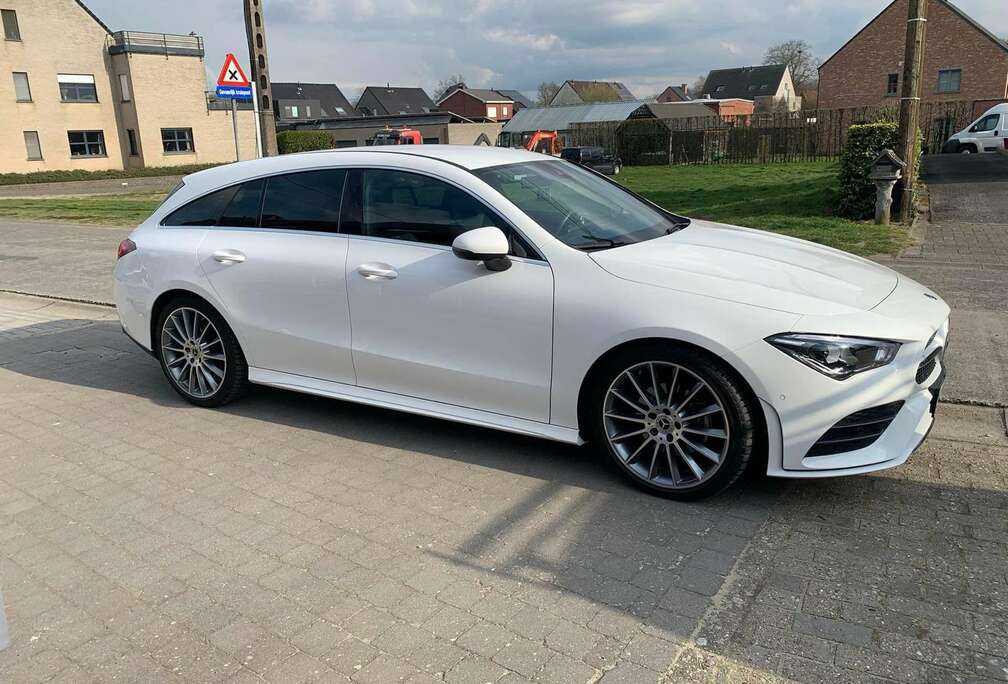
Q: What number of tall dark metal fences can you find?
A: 1